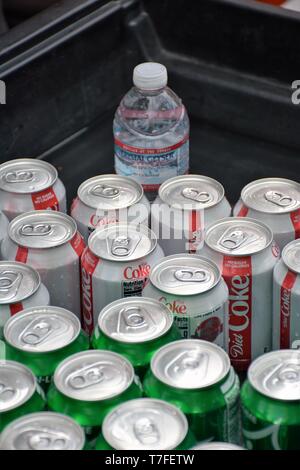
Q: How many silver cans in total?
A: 10